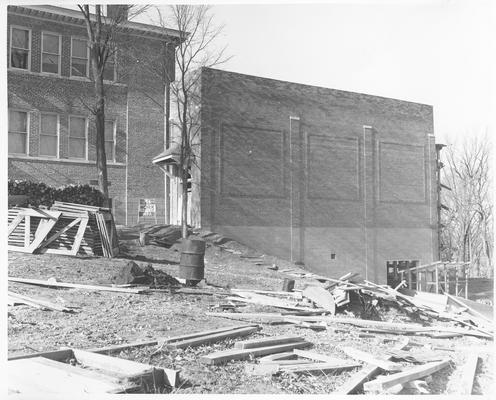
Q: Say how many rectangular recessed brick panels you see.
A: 3